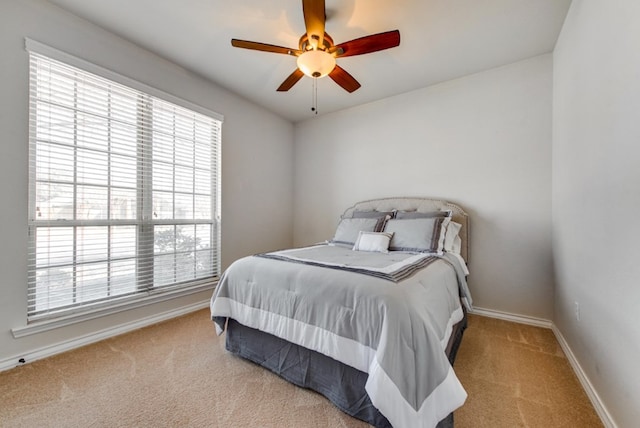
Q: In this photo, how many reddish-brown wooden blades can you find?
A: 5